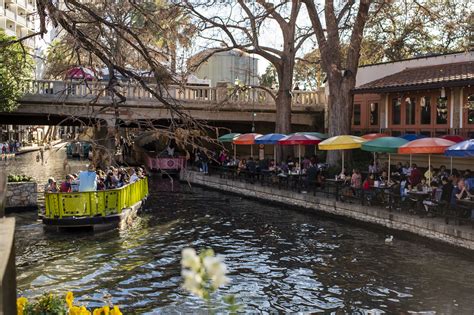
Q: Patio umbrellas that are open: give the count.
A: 12